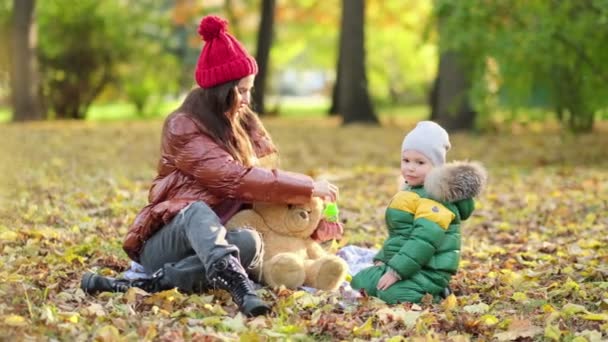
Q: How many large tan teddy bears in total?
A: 1